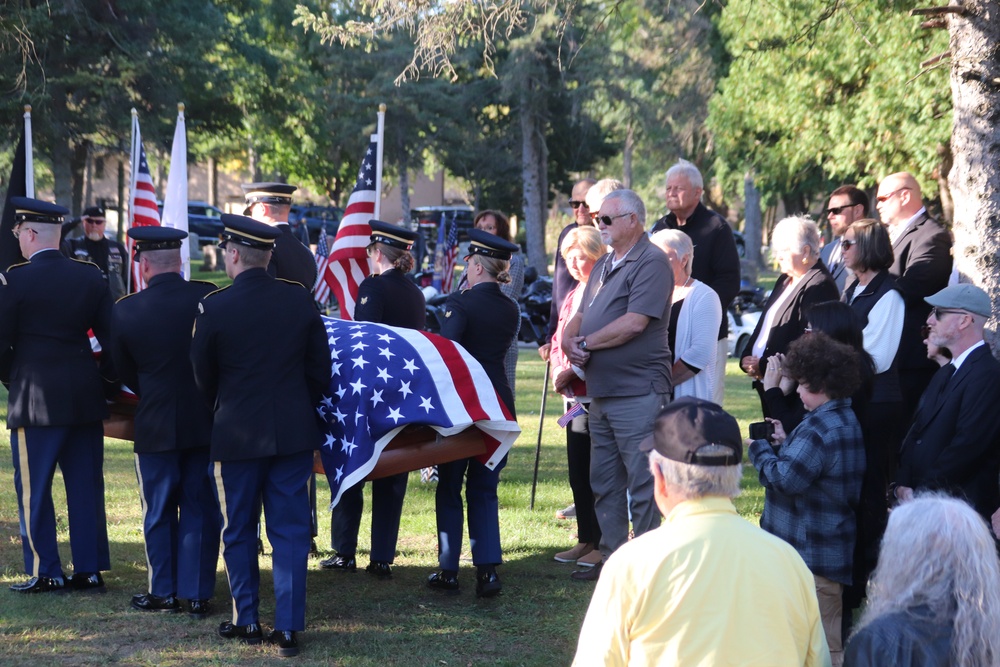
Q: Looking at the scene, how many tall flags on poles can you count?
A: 4